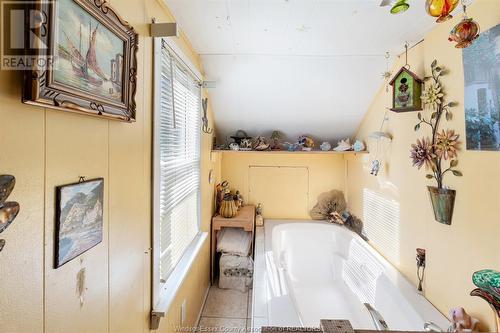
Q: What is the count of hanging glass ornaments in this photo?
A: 3